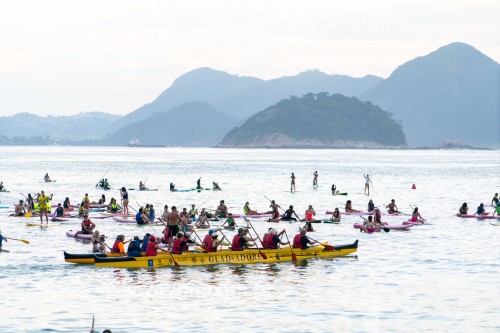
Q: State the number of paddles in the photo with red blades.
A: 6